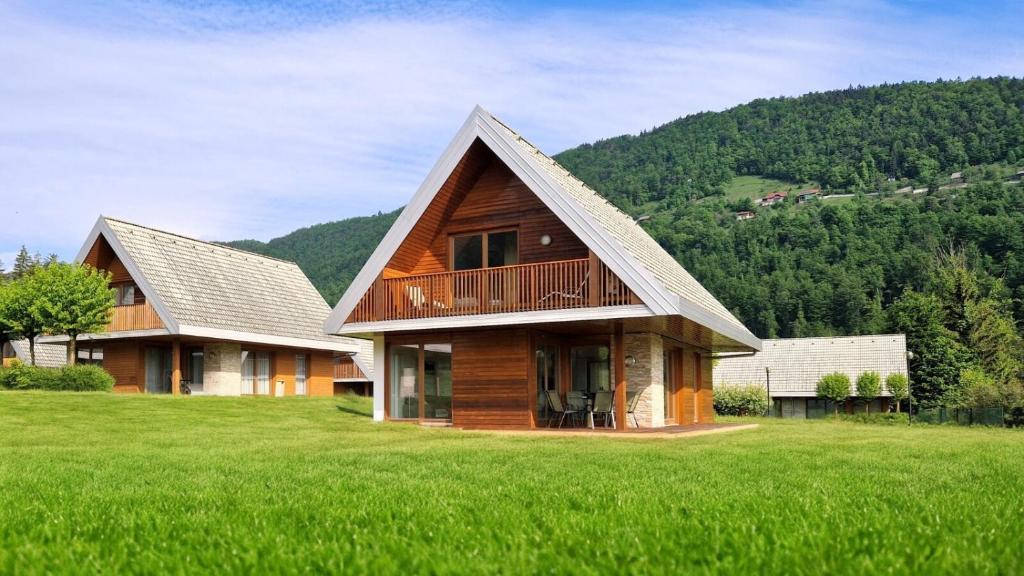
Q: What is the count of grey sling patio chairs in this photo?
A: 4